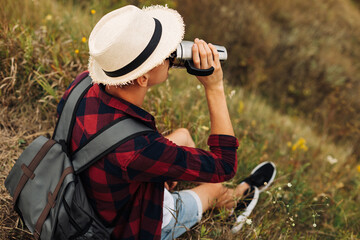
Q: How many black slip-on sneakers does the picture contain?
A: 2